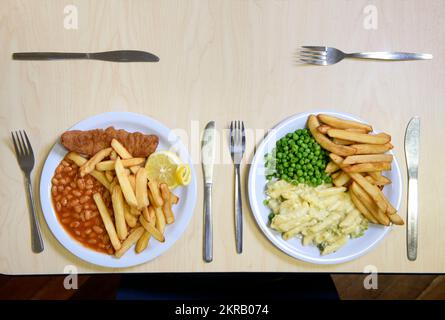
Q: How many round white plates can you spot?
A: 2